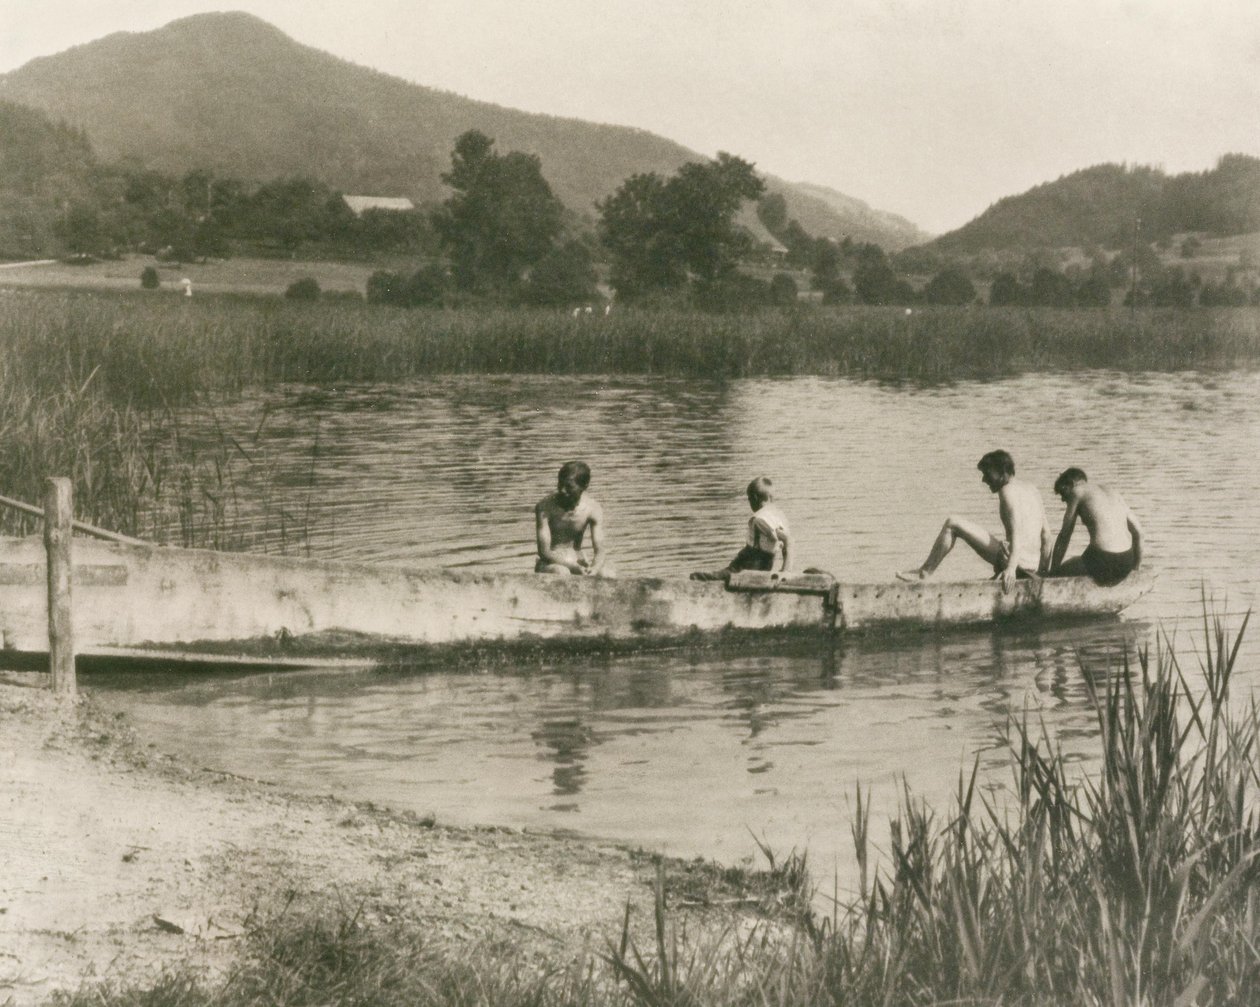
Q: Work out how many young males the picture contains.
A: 4